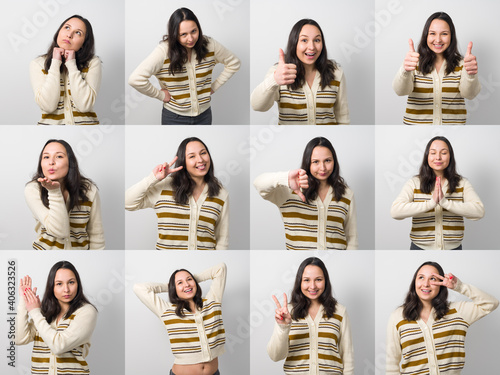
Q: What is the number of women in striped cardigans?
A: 12